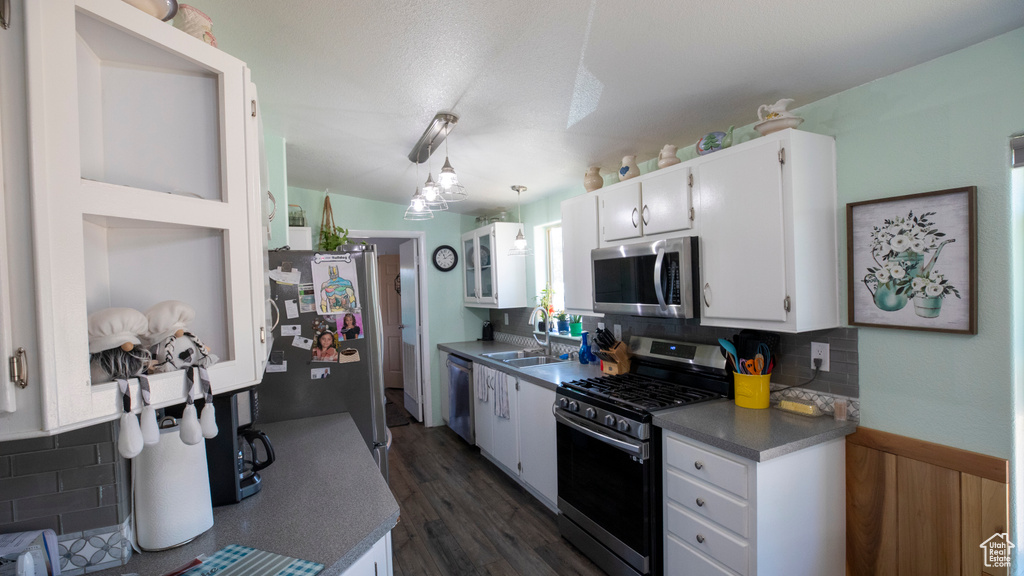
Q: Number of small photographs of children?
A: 2